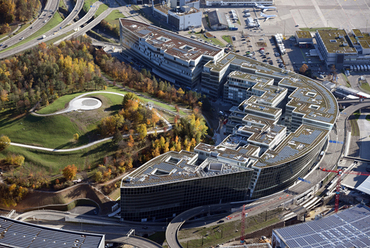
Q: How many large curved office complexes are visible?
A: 1